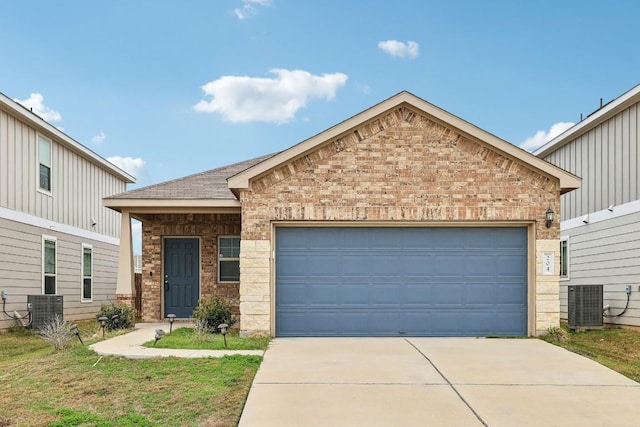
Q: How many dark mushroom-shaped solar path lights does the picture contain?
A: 6